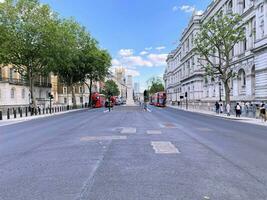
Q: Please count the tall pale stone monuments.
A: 1